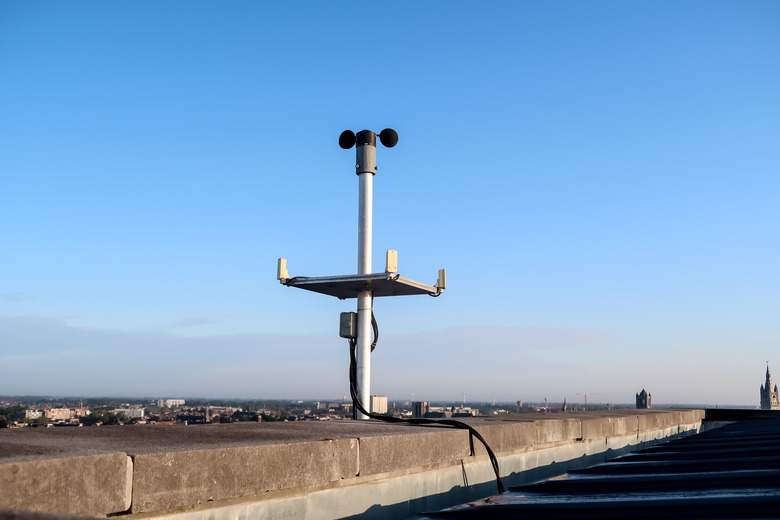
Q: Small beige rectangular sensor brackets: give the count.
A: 3